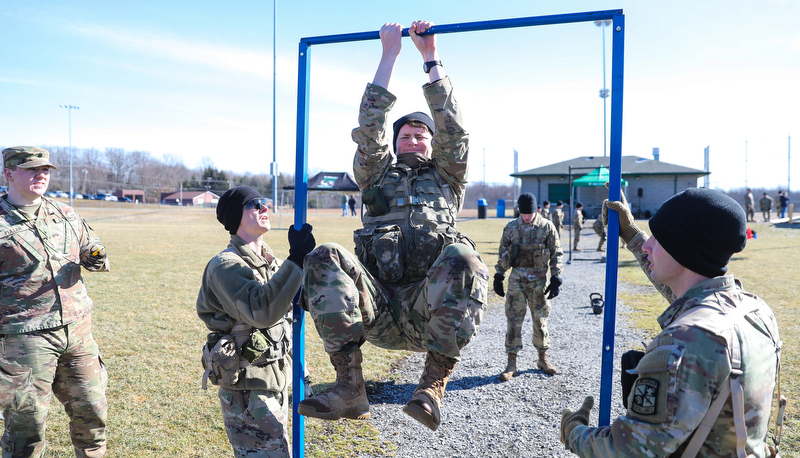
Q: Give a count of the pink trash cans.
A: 0